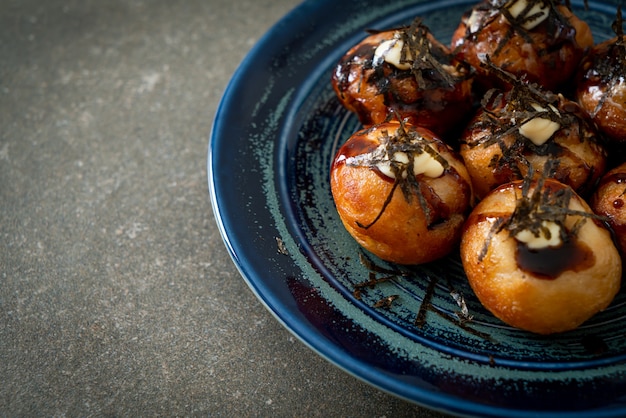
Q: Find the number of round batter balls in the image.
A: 7